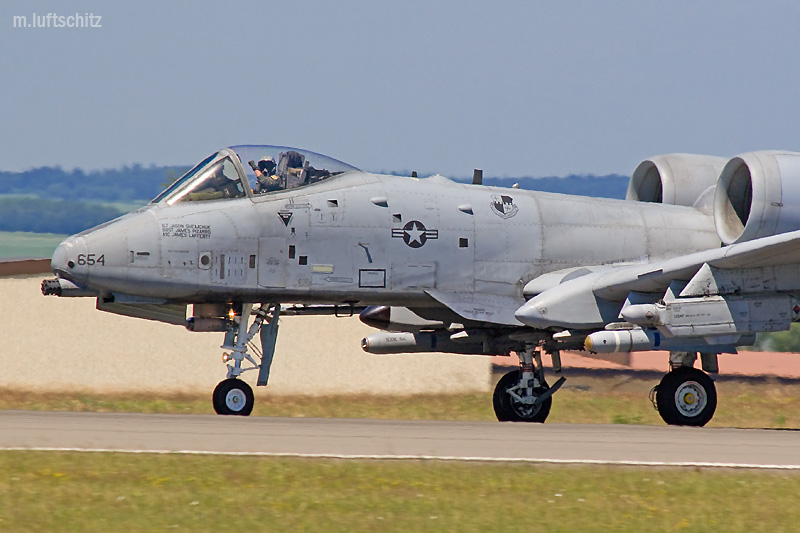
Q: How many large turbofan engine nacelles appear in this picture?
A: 2